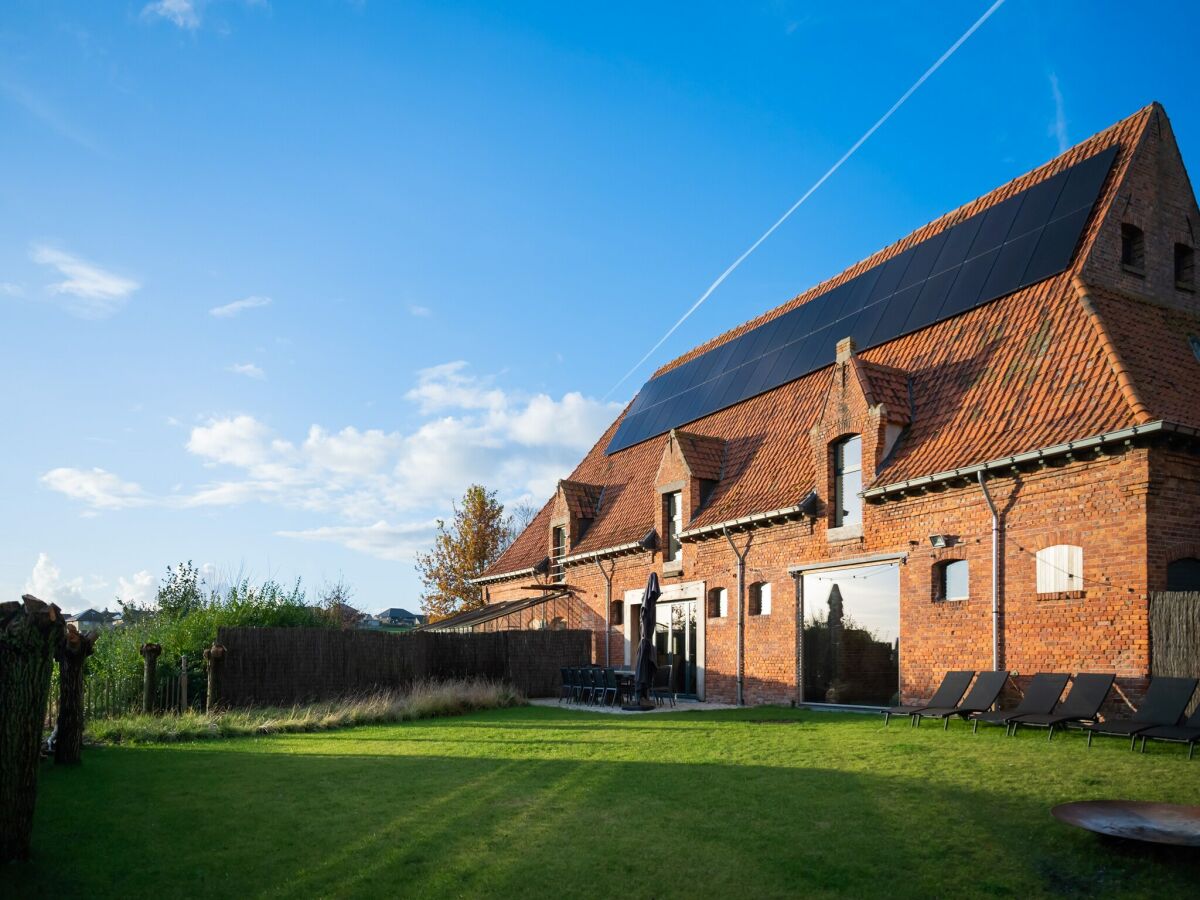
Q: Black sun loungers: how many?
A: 6